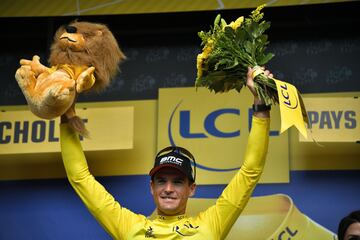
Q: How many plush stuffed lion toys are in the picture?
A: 1